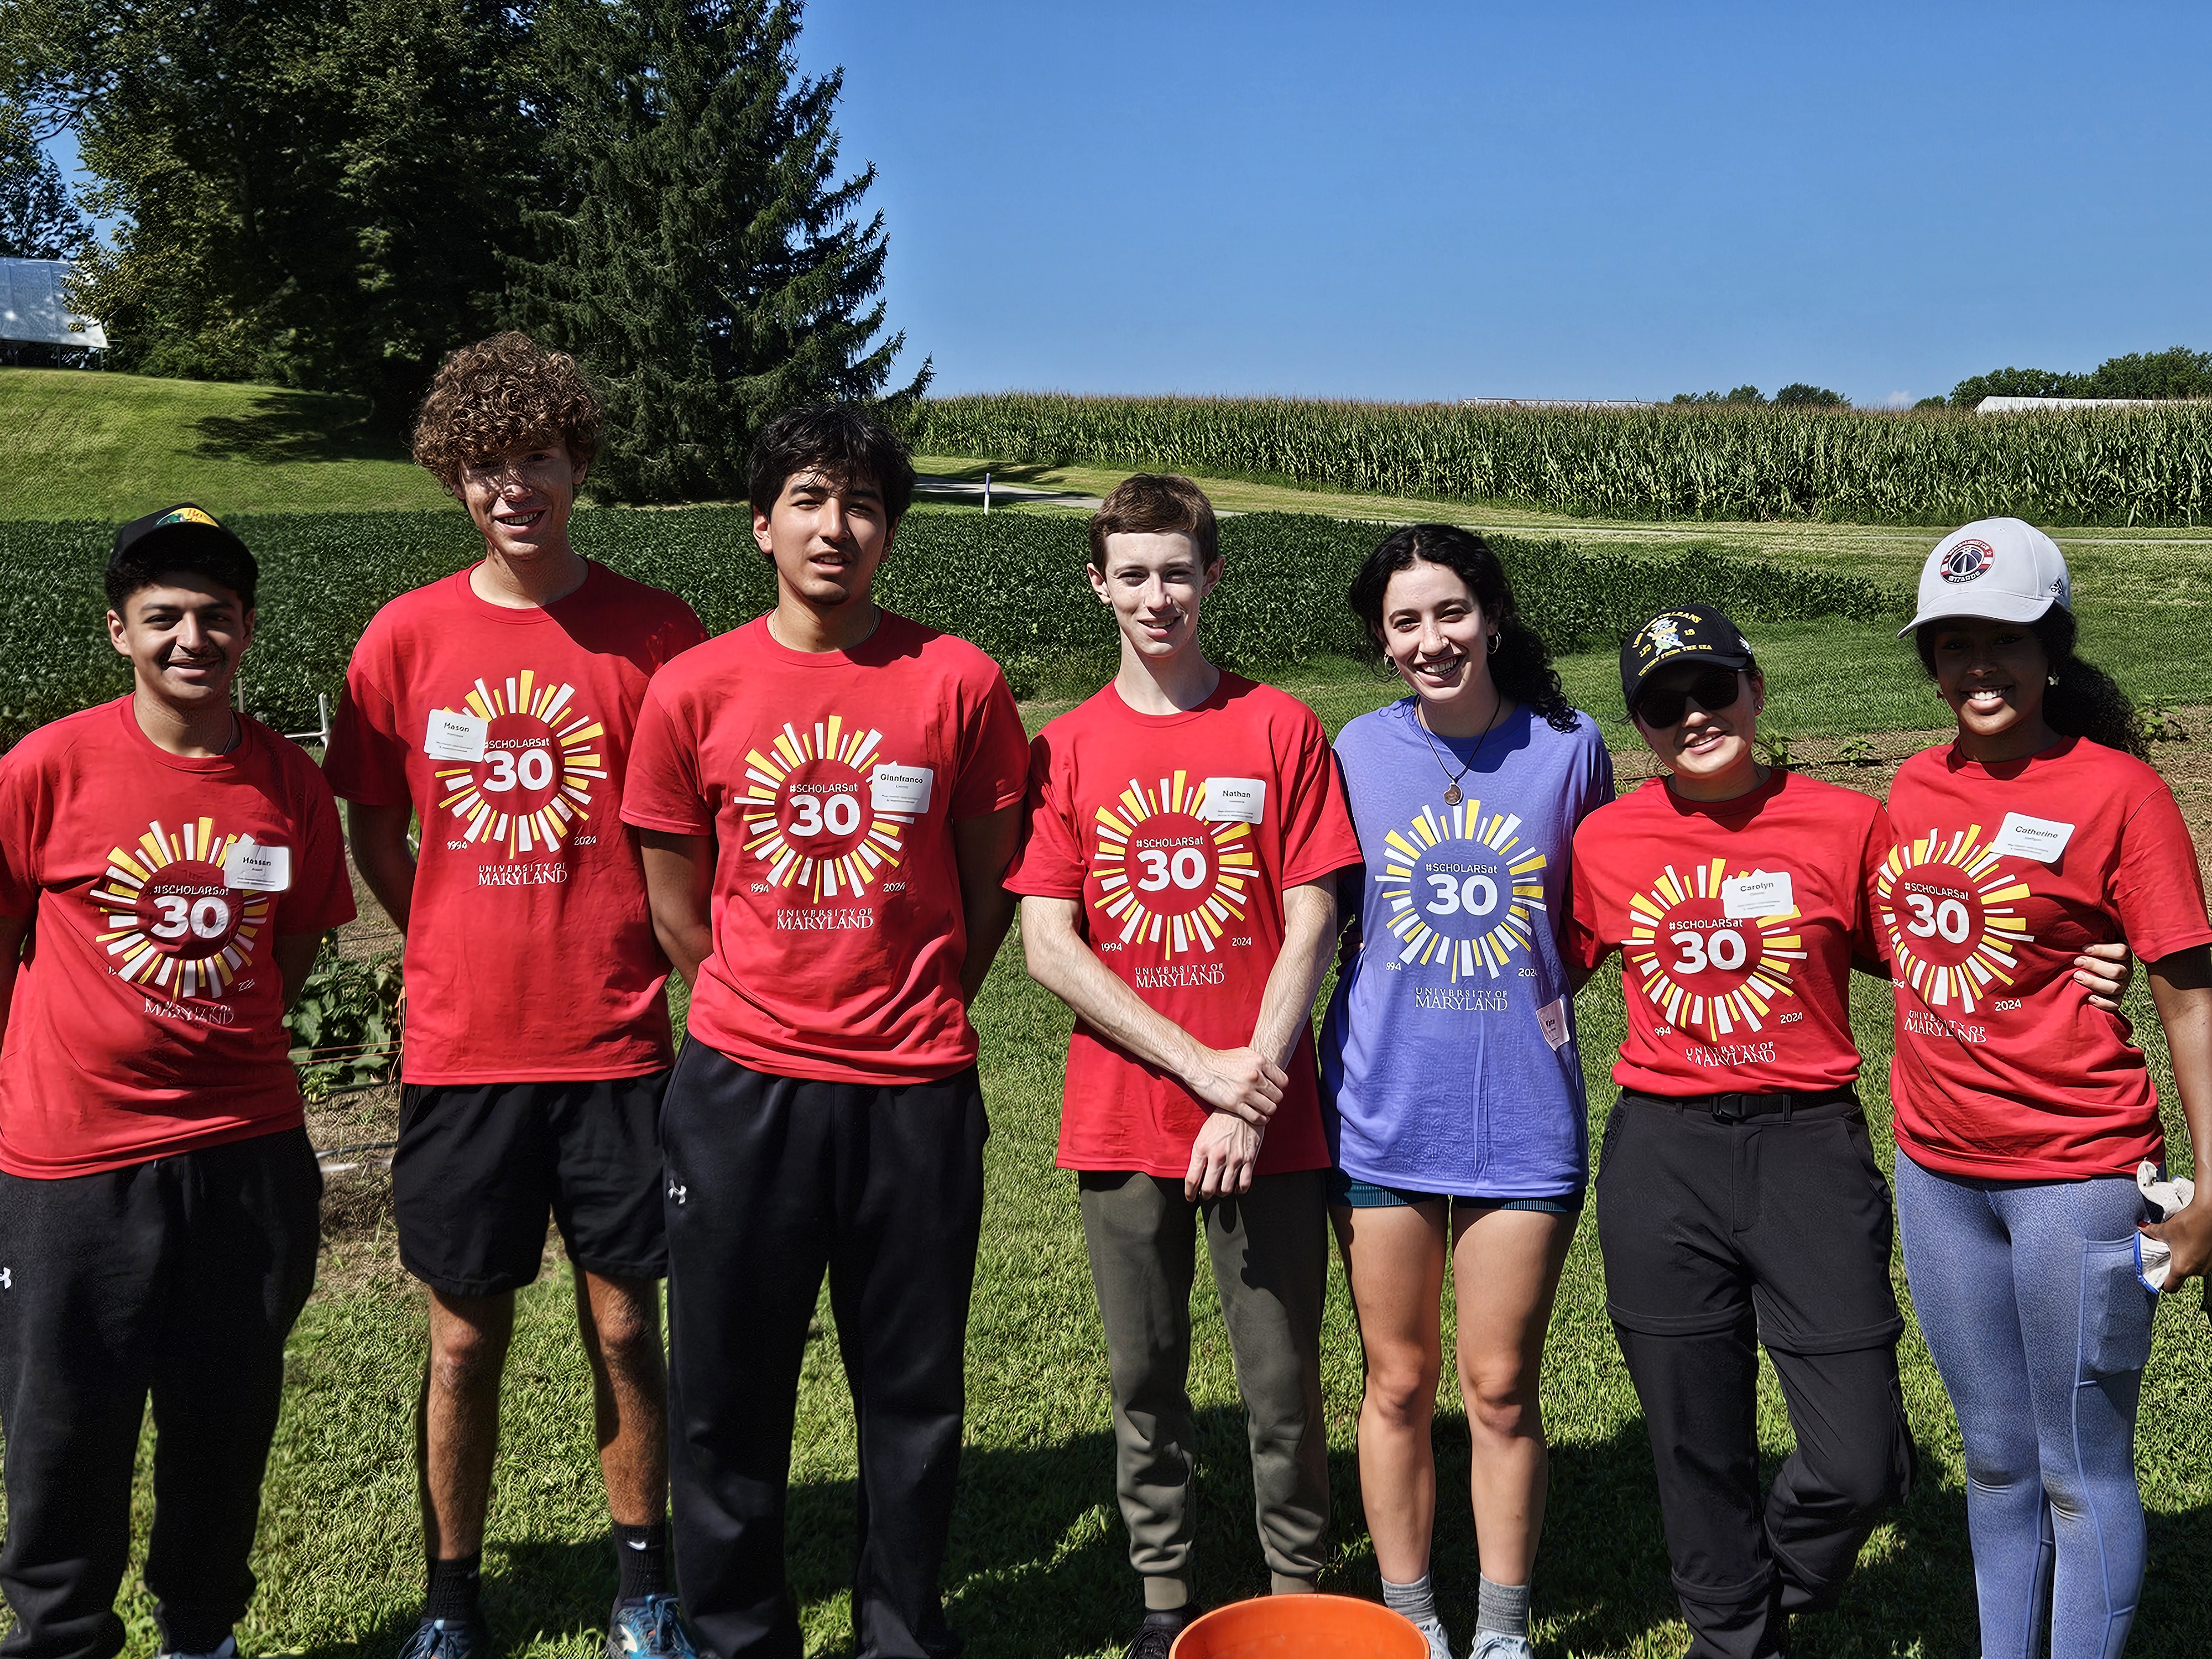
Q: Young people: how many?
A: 7